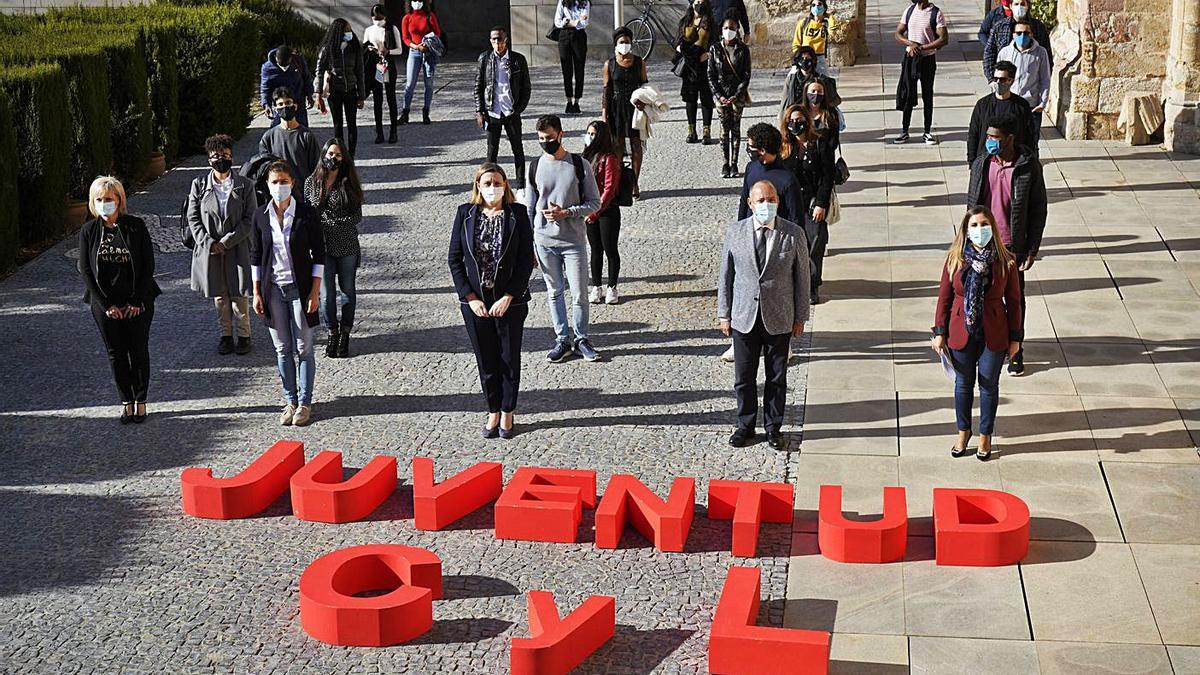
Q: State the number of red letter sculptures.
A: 11